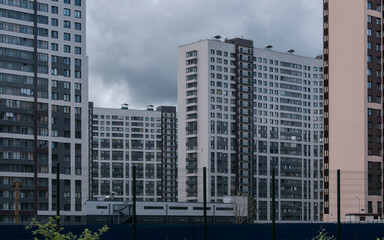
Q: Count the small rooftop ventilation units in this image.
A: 5